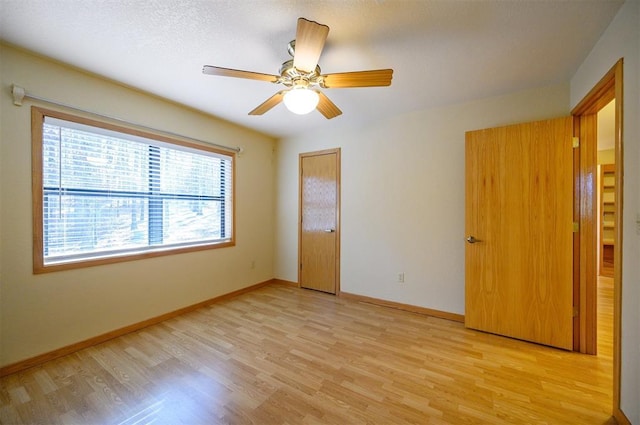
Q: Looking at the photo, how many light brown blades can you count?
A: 5